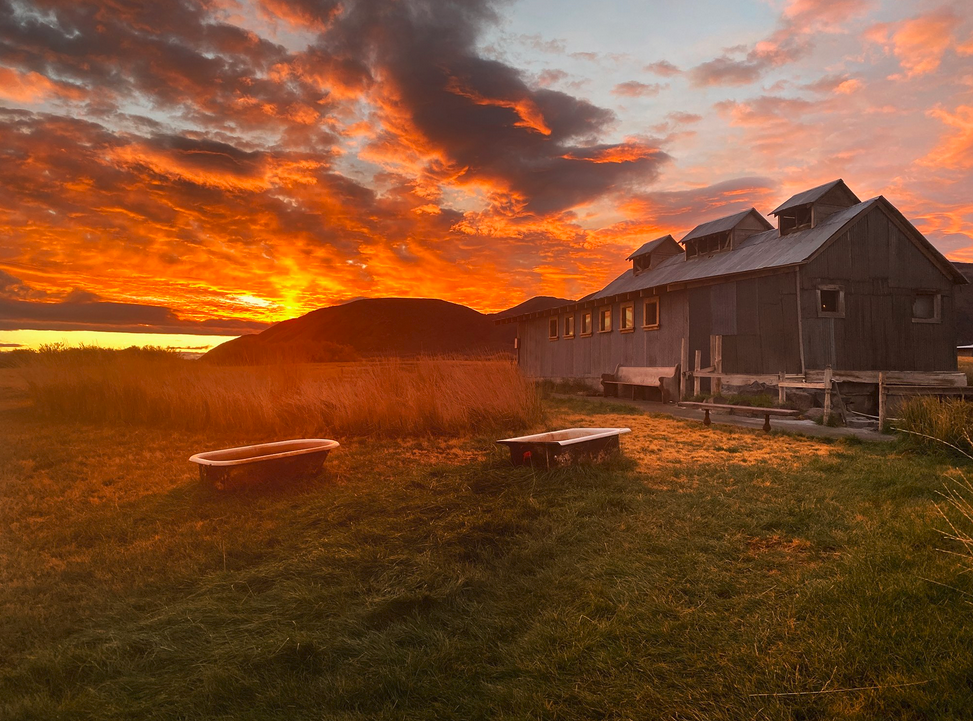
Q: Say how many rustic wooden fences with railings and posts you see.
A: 1